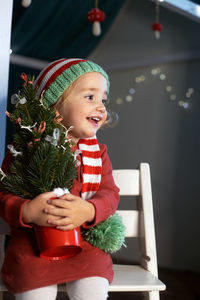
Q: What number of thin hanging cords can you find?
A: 2